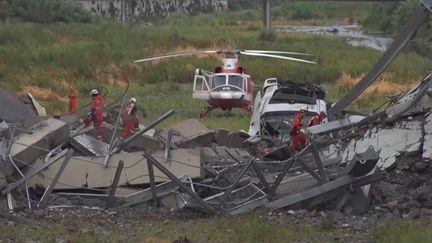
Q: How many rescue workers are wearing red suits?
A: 5